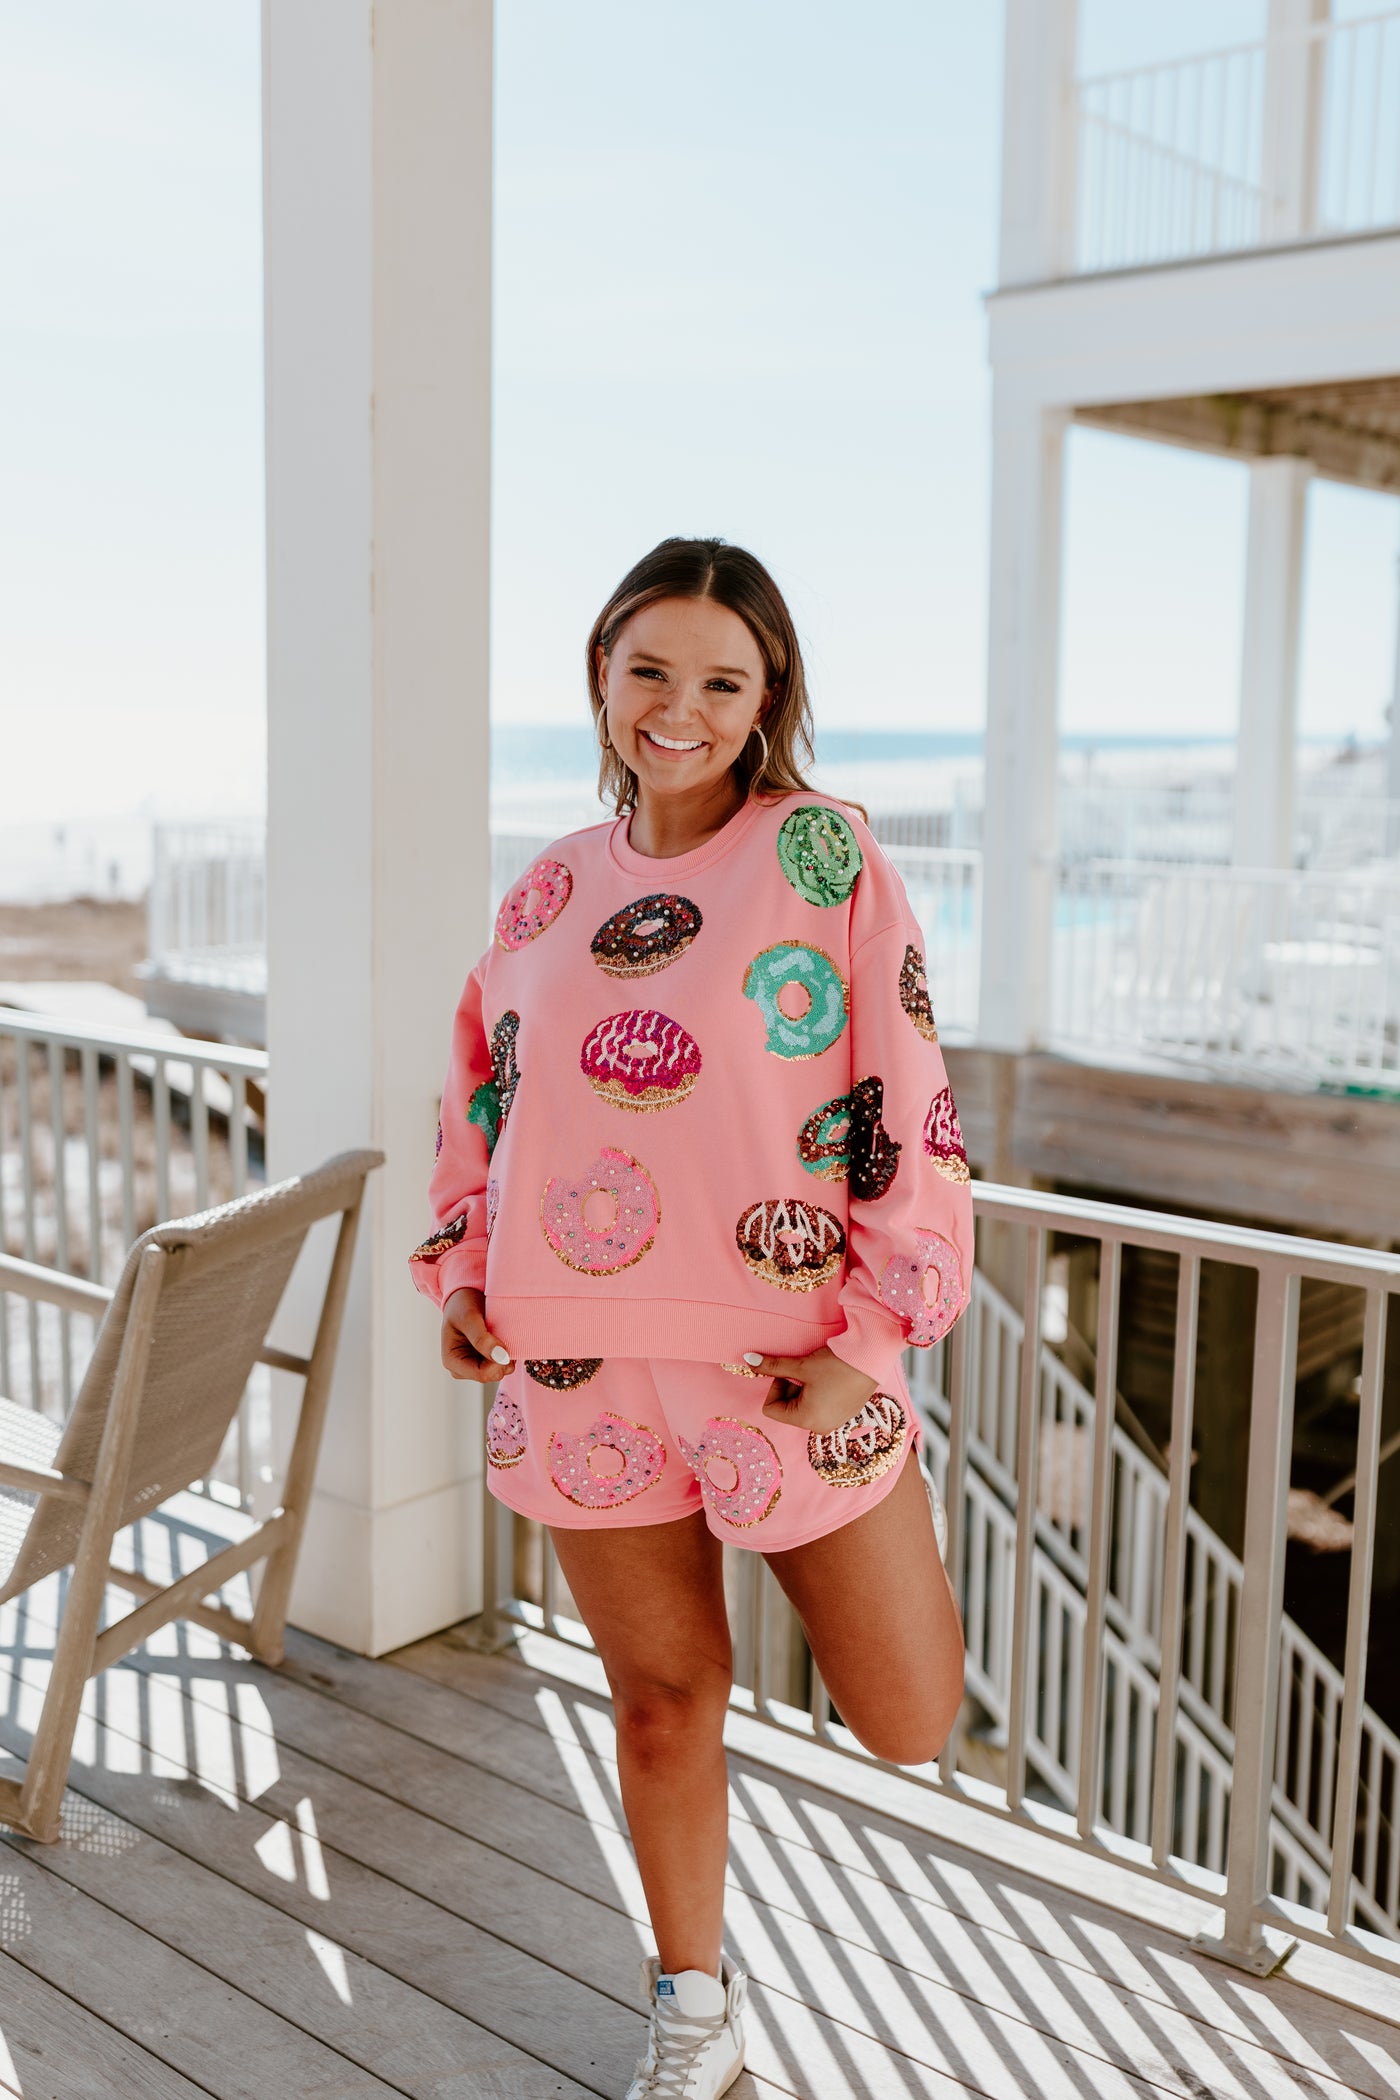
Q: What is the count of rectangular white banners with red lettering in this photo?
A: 0